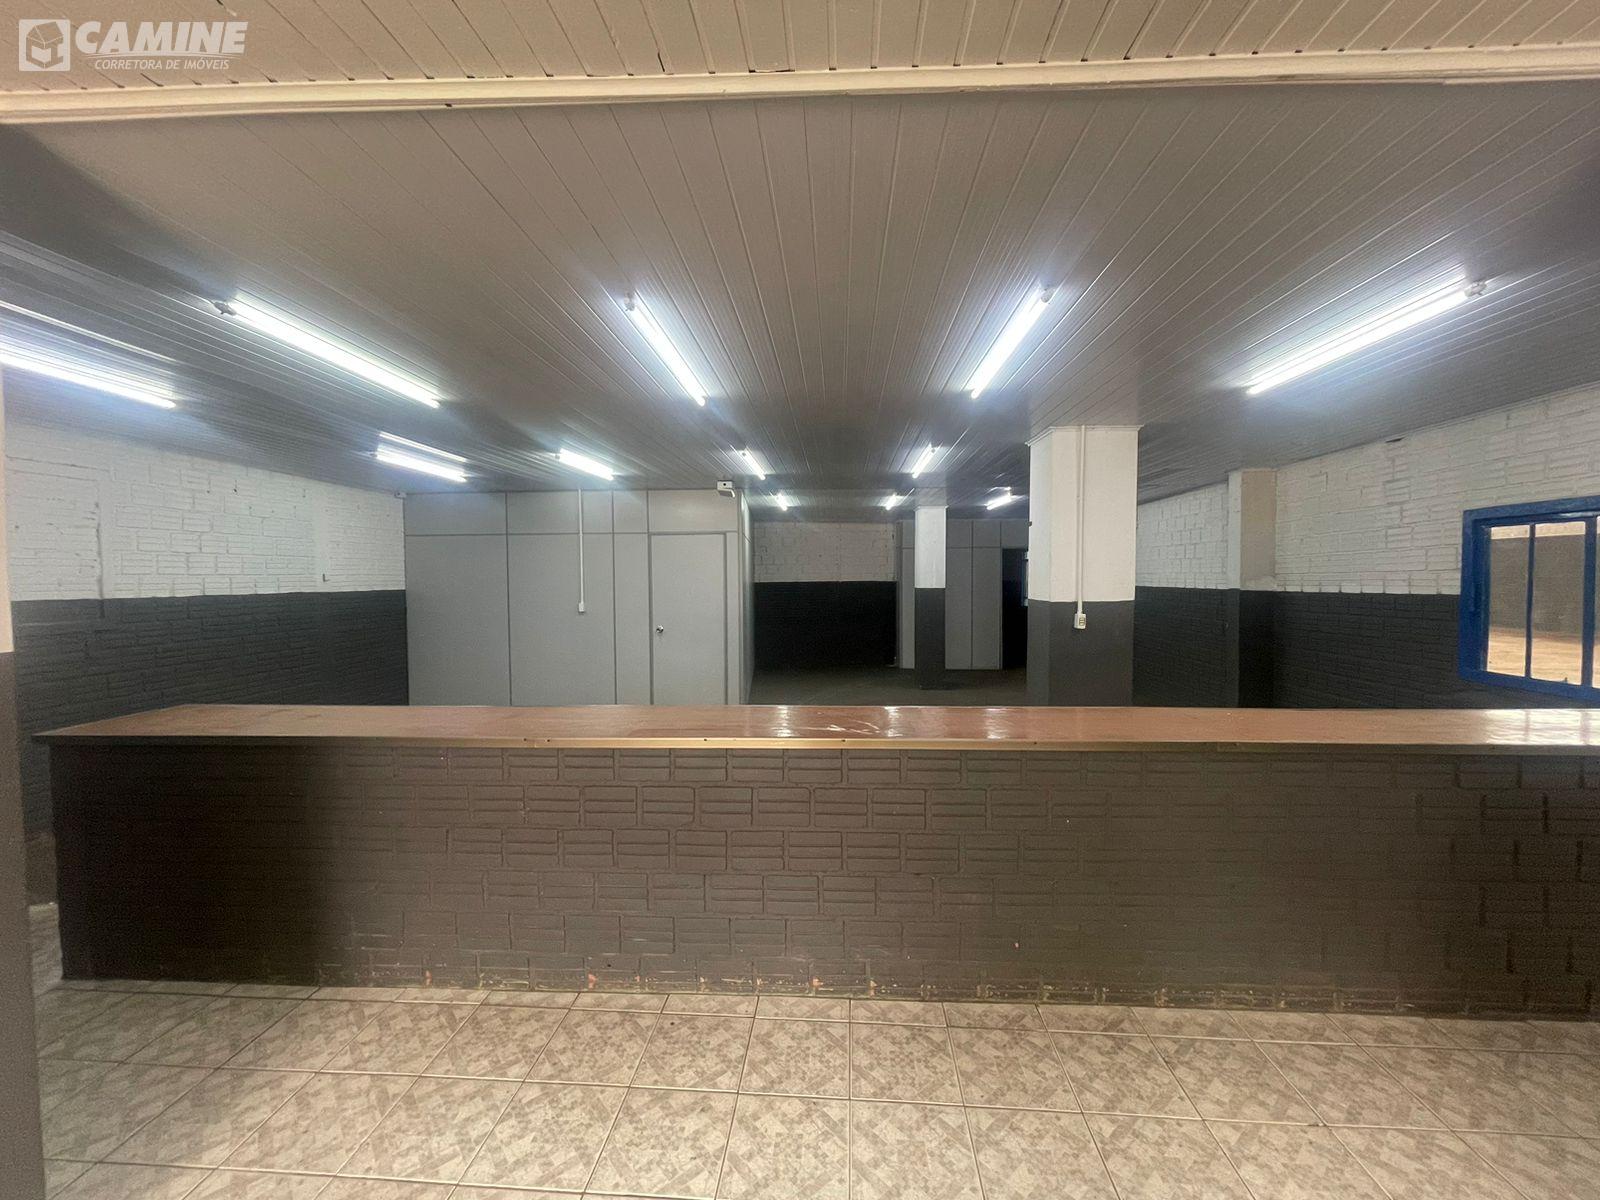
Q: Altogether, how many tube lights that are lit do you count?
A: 12